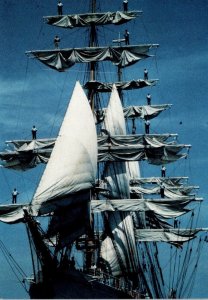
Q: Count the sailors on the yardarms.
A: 12